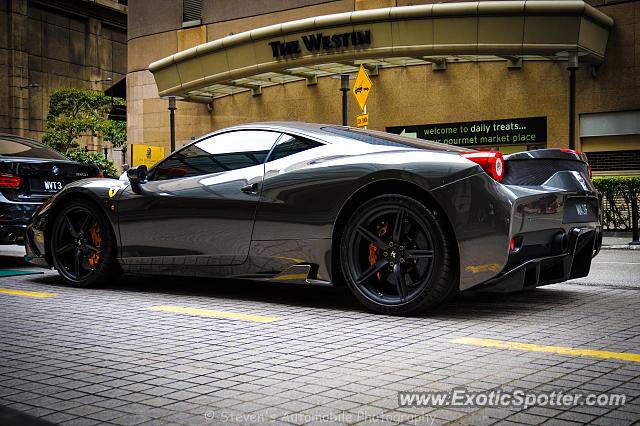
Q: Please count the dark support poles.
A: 3